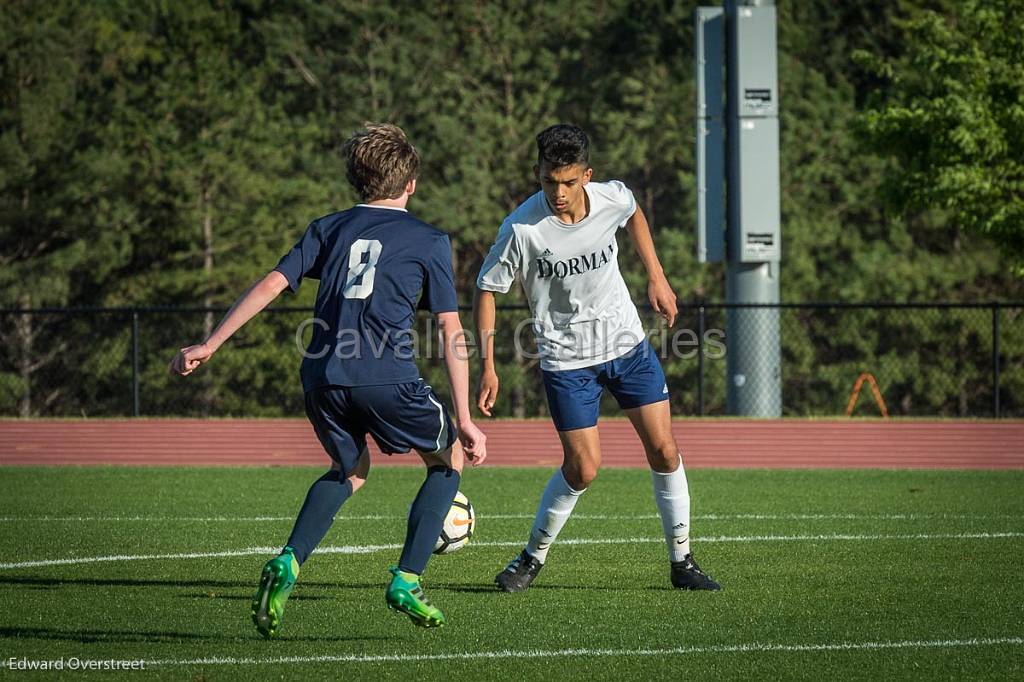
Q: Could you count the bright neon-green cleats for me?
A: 2